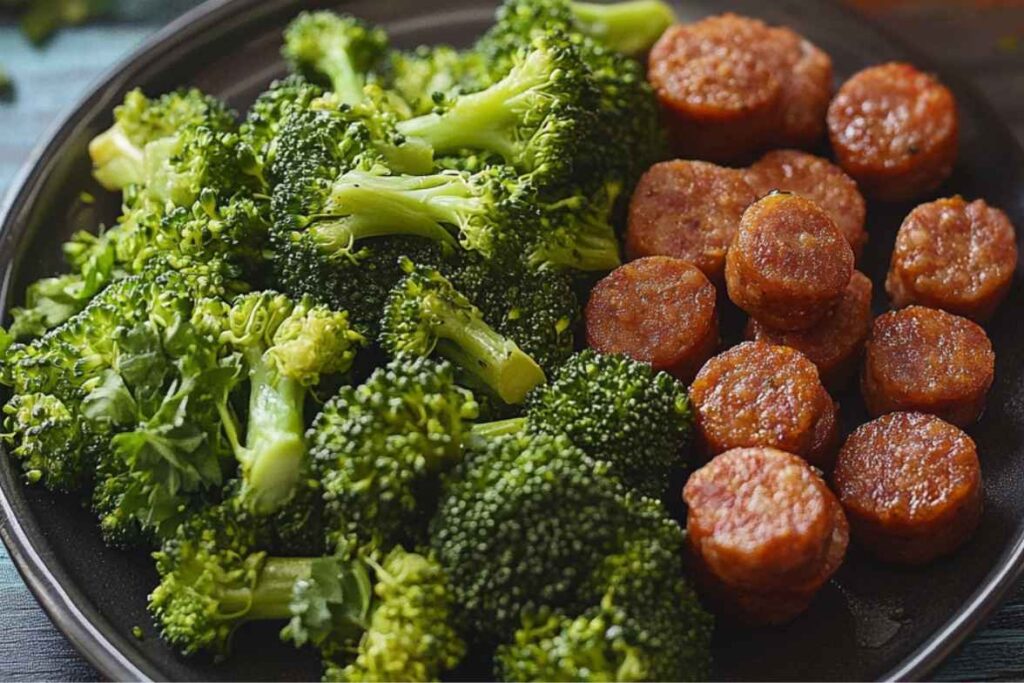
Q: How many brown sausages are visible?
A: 13